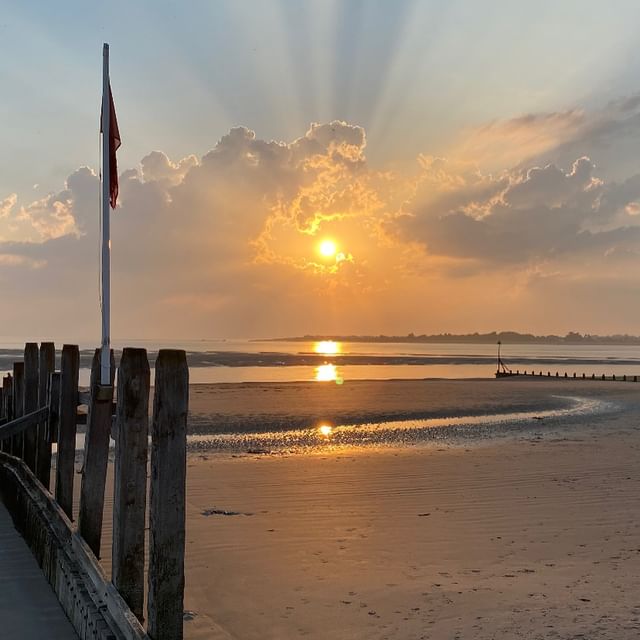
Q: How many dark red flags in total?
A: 1